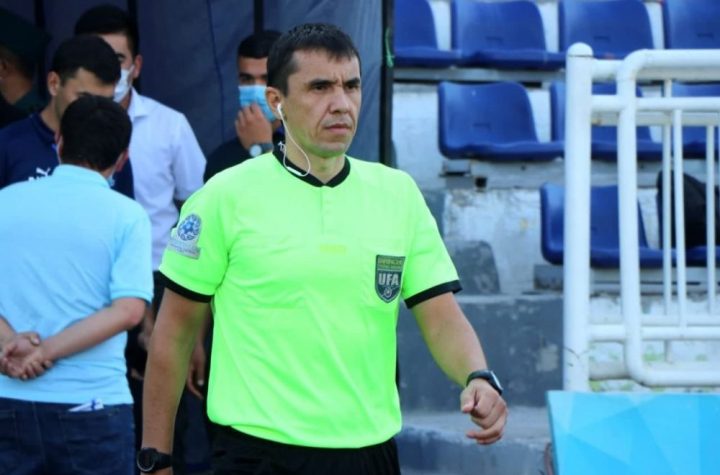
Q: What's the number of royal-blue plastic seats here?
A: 9